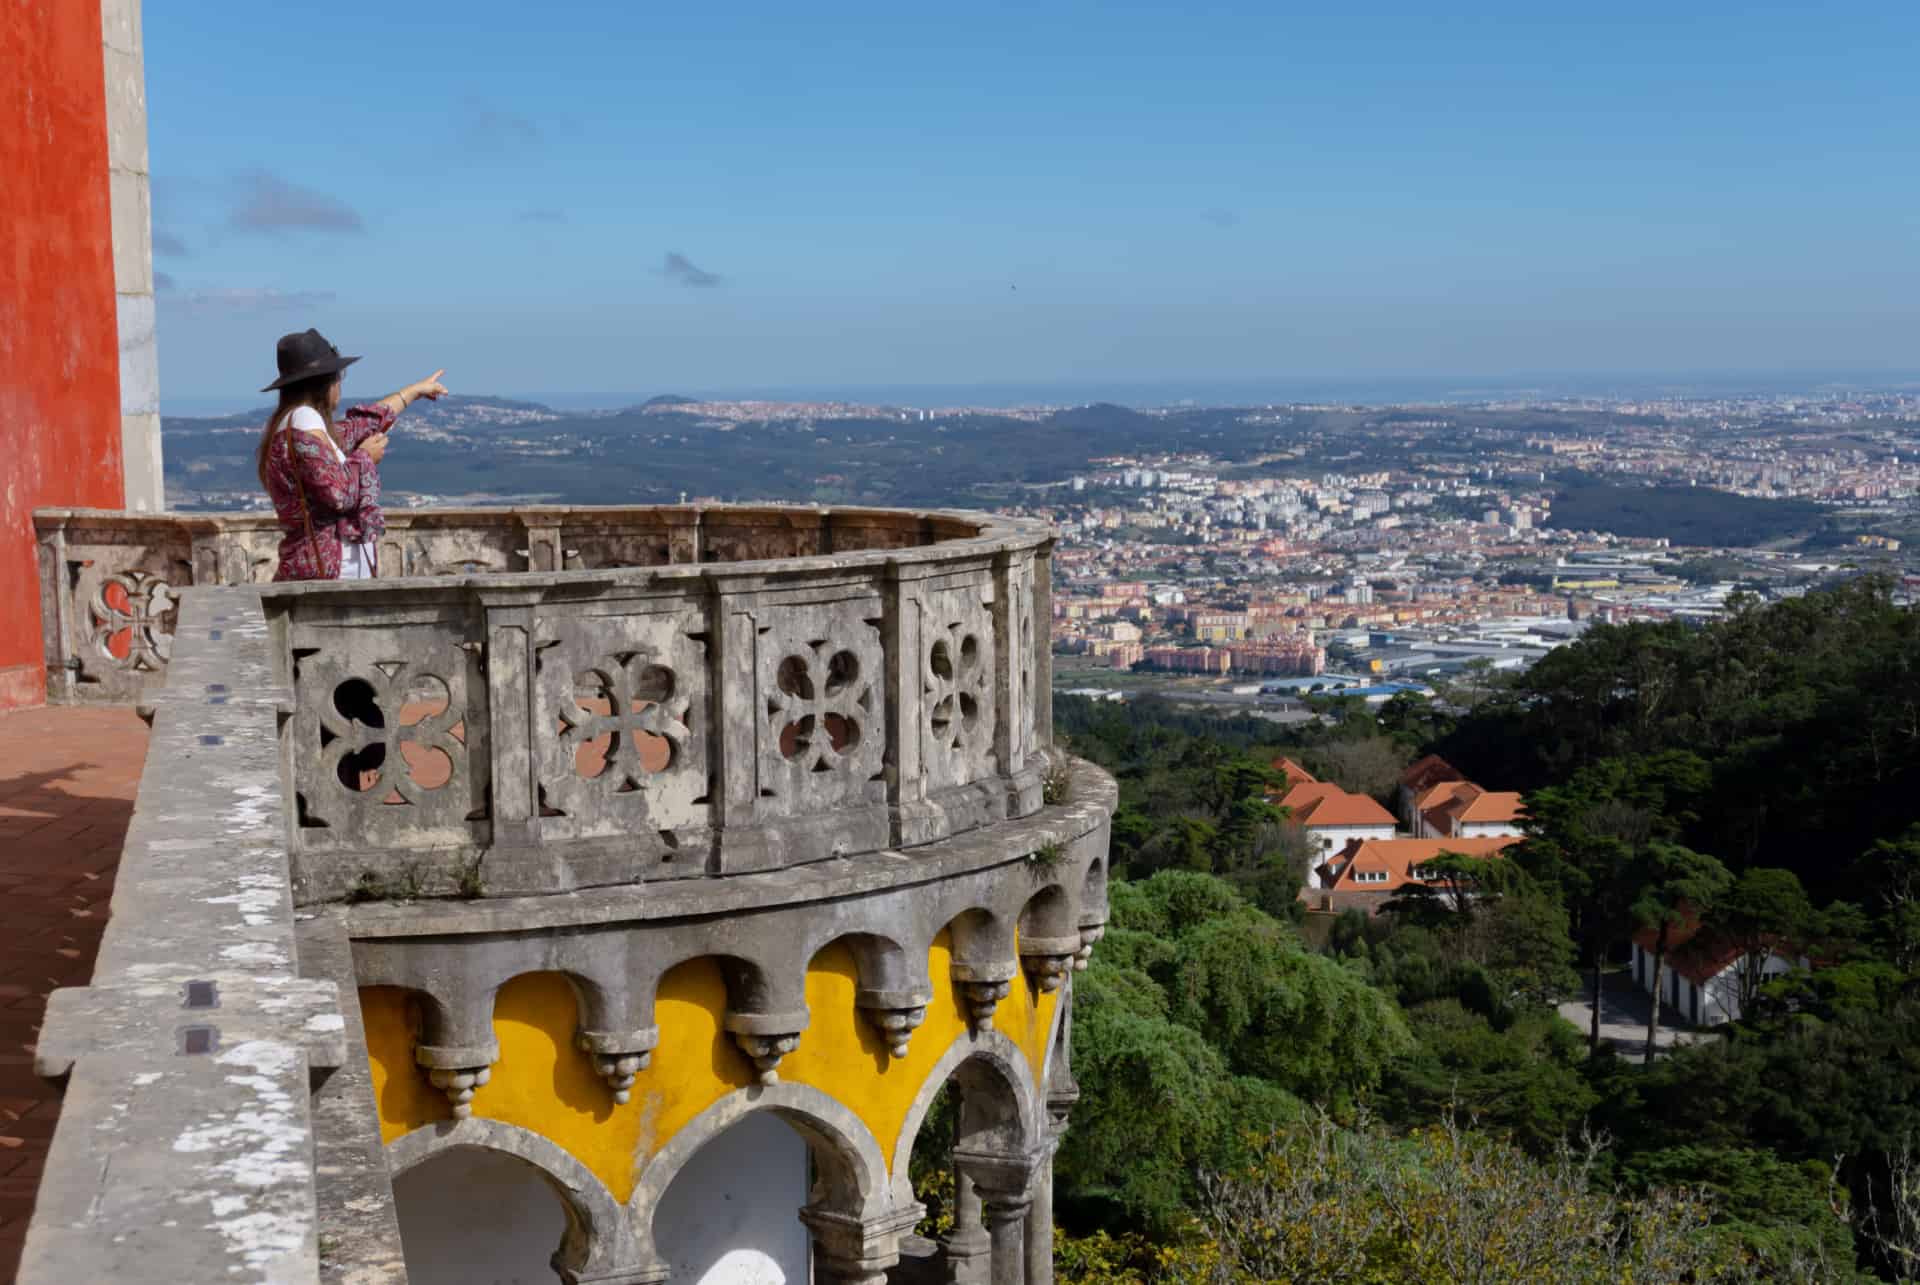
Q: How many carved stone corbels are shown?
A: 7